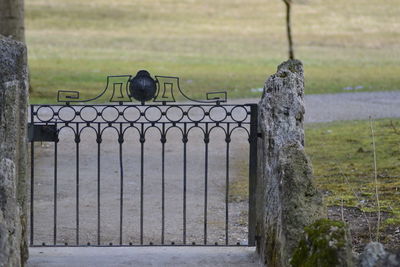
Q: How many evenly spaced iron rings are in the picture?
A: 10